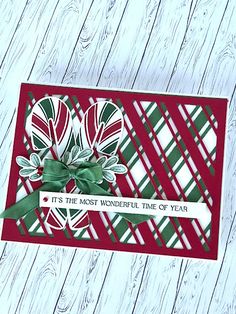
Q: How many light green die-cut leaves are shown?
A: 12